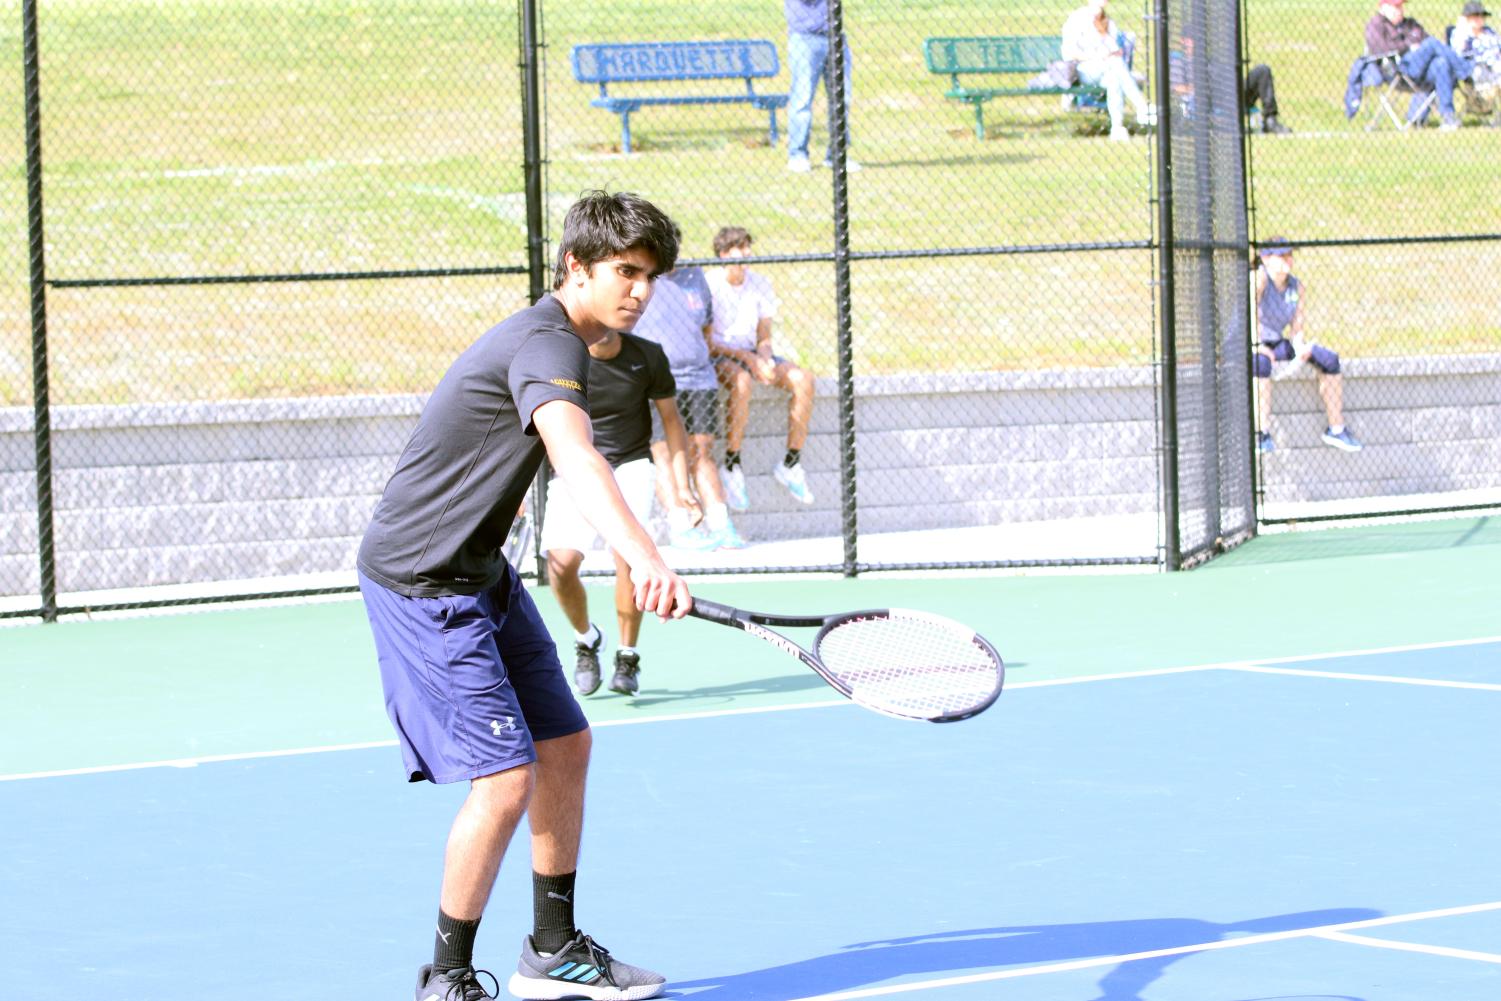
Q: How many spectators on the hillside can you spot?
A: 5